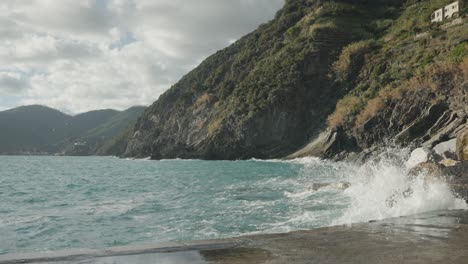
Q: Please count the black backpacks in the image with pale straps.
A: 0